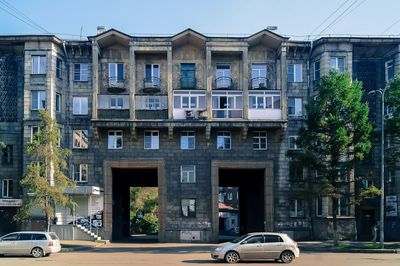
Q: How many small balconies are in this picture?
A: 5